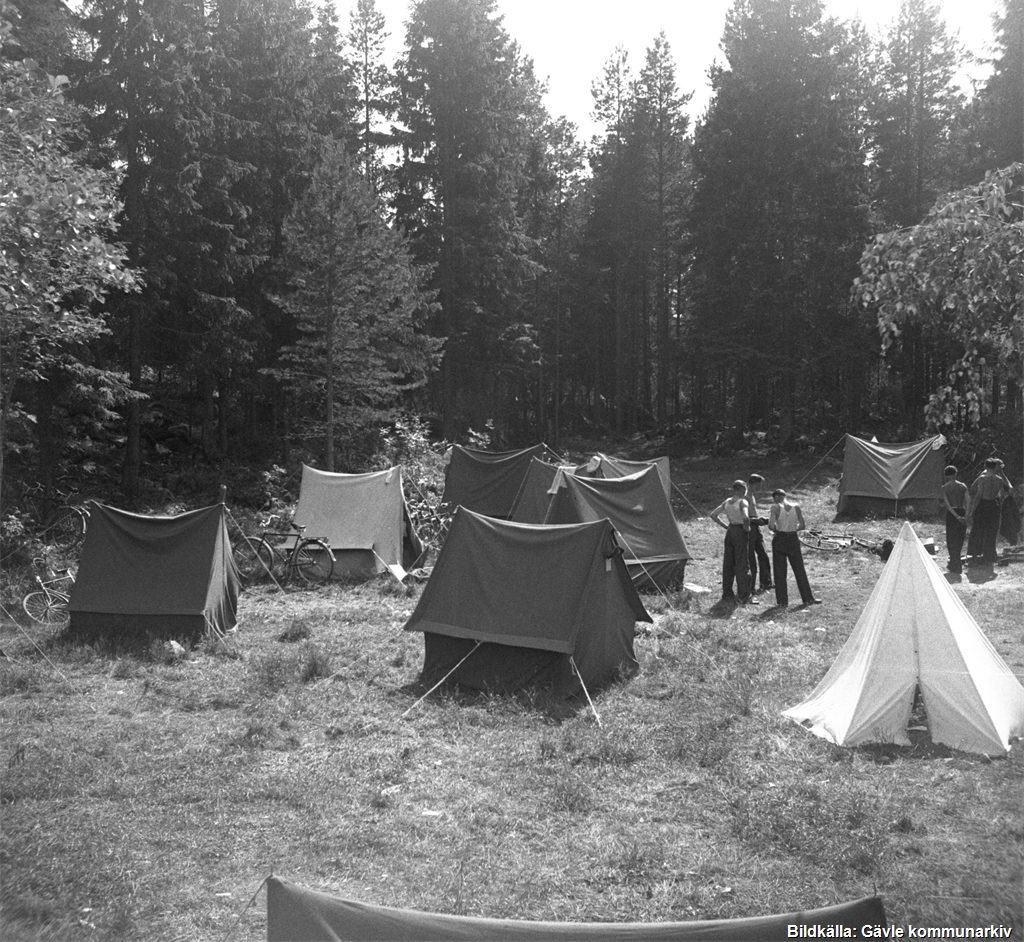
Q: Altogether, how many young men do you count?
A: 6